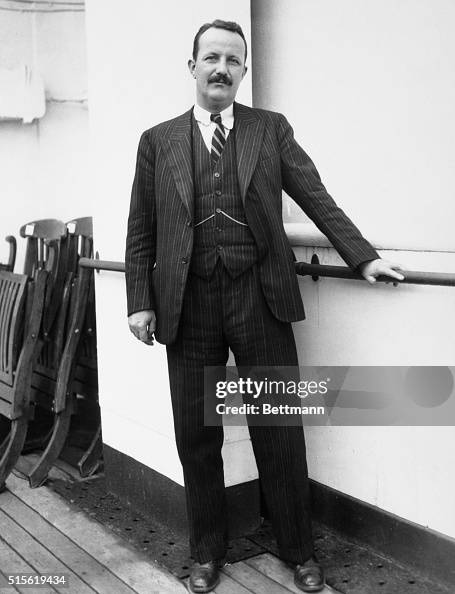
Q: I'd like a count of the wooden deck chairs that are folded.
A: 3